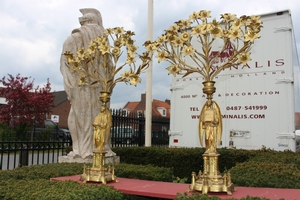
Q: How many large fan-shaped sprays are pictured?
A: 2